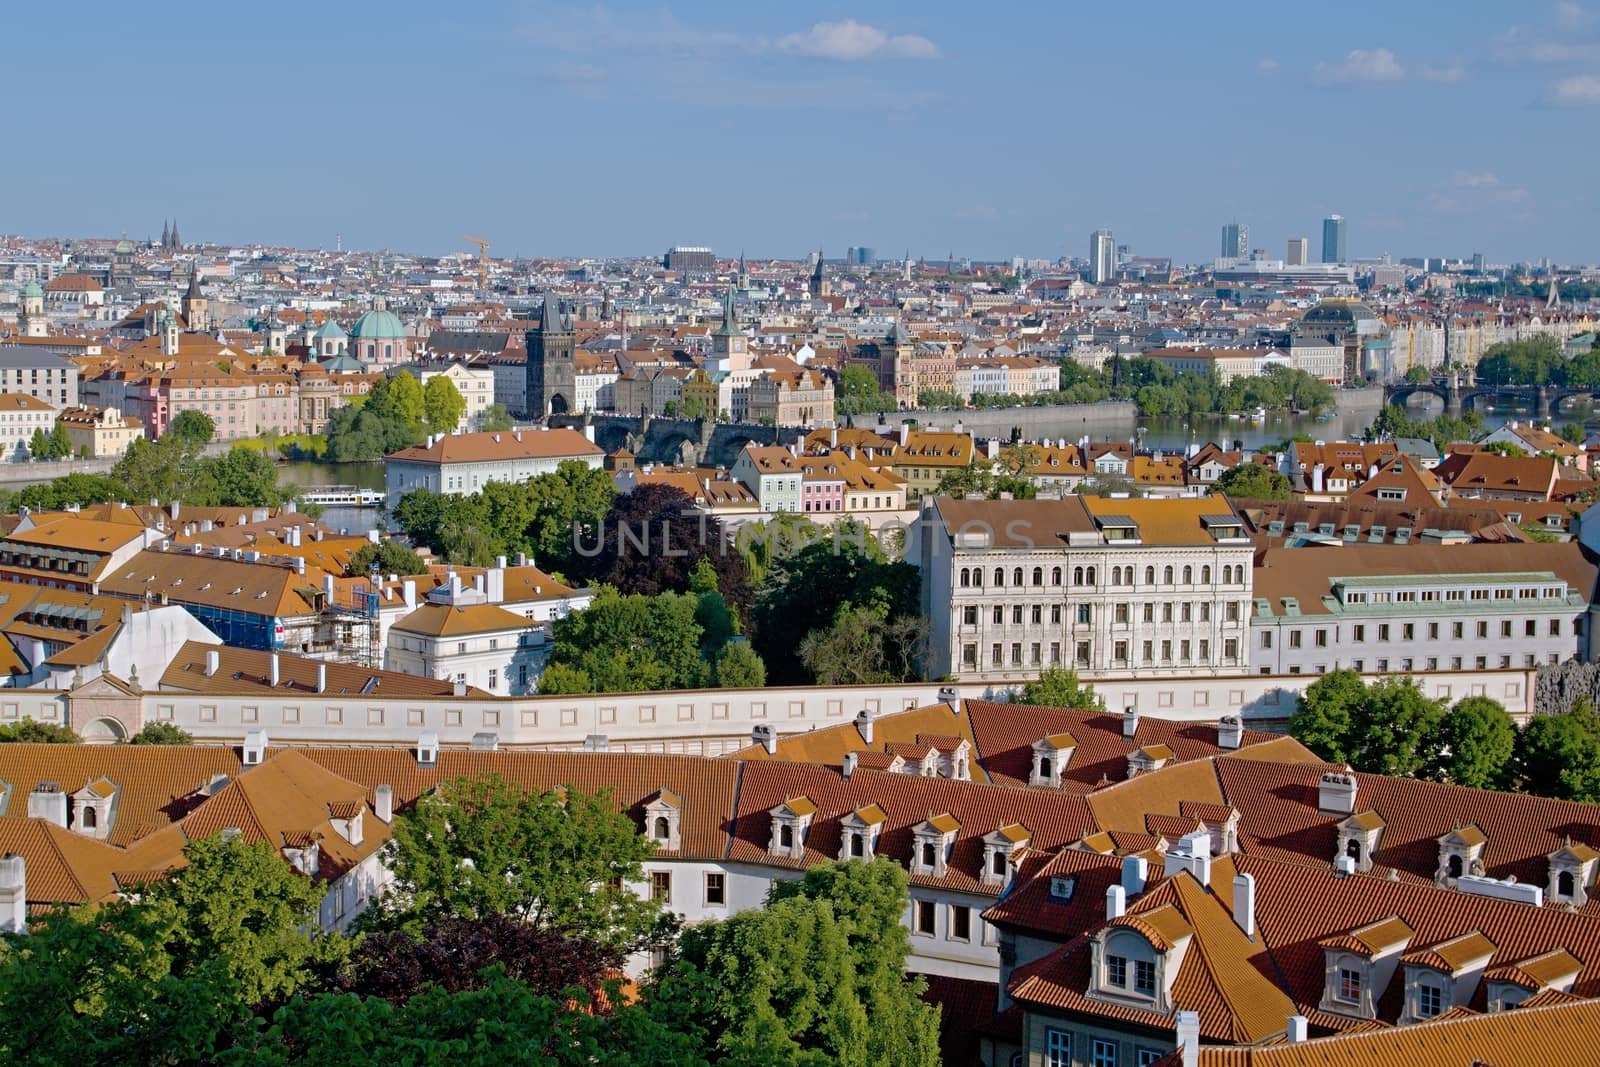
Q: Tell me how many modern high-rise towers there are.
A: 4